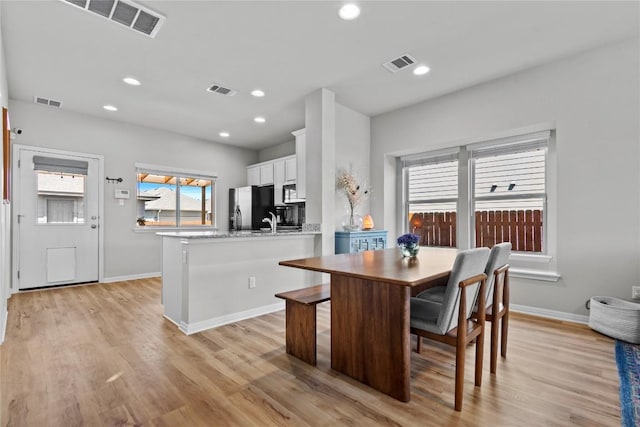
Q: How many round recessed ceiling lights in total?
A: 7